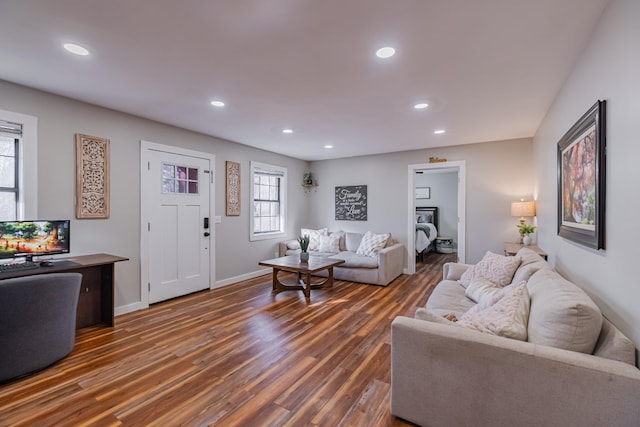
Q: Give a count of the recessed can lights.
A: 7